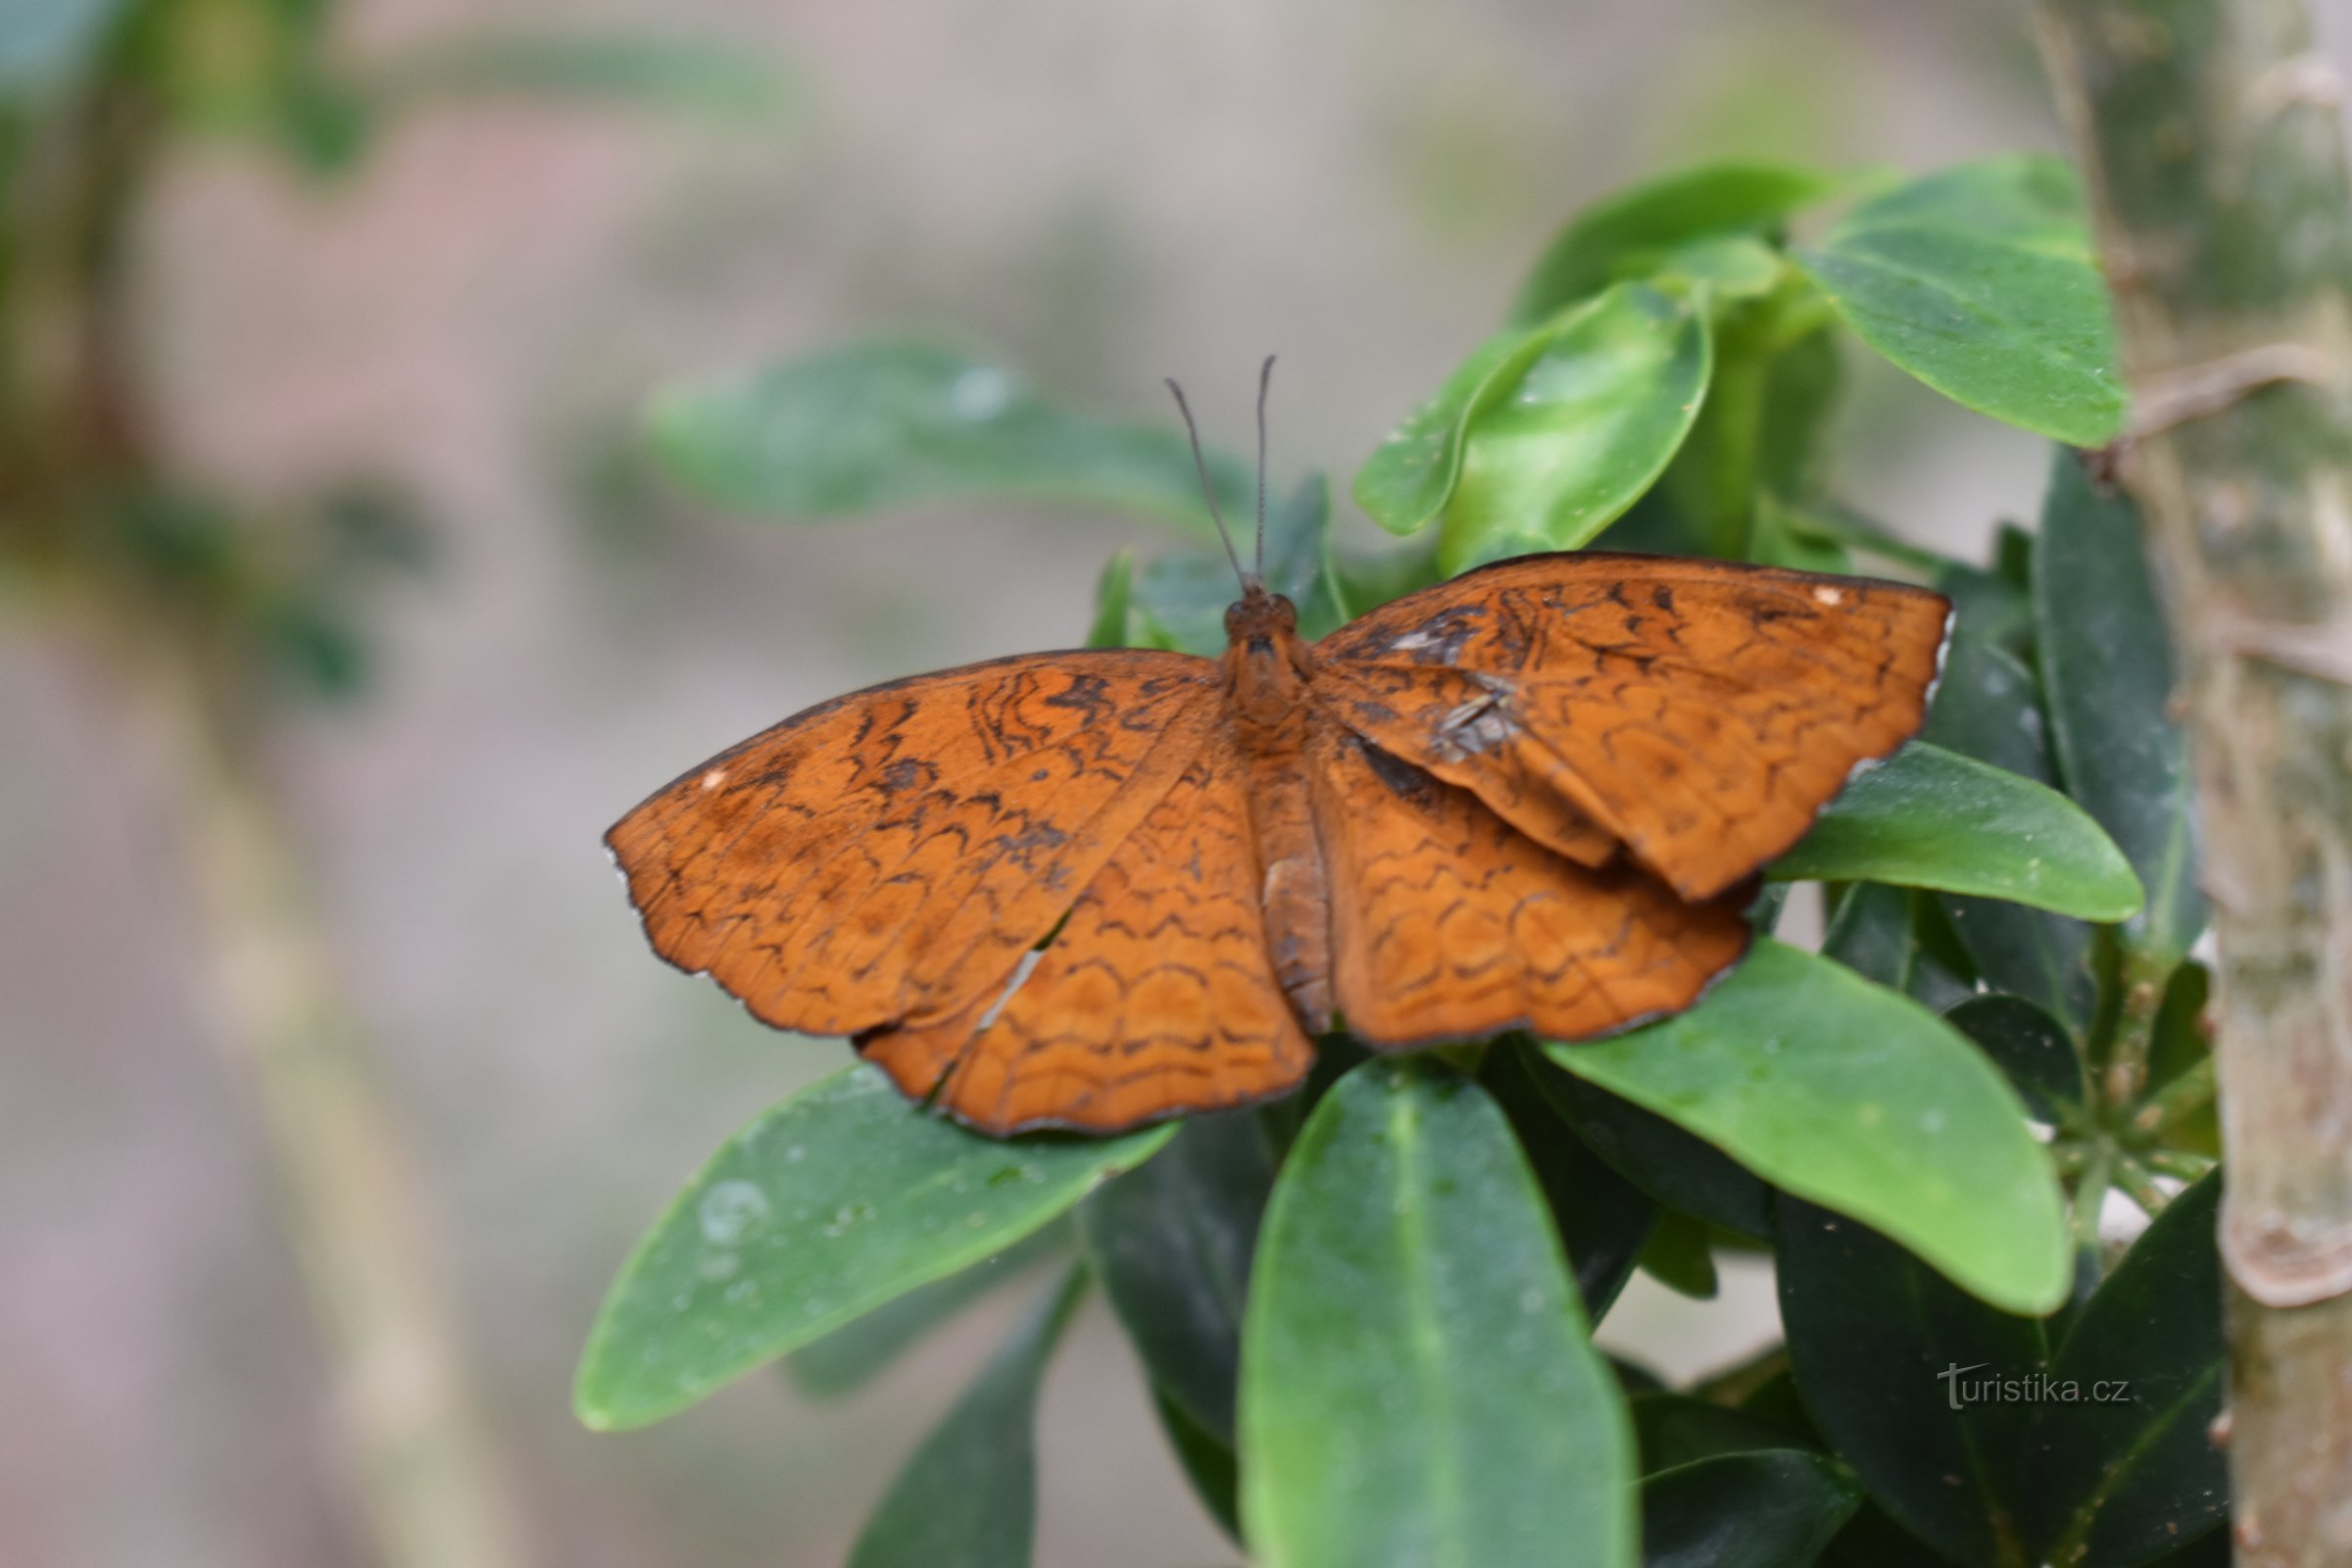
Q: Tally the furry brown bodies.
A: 1